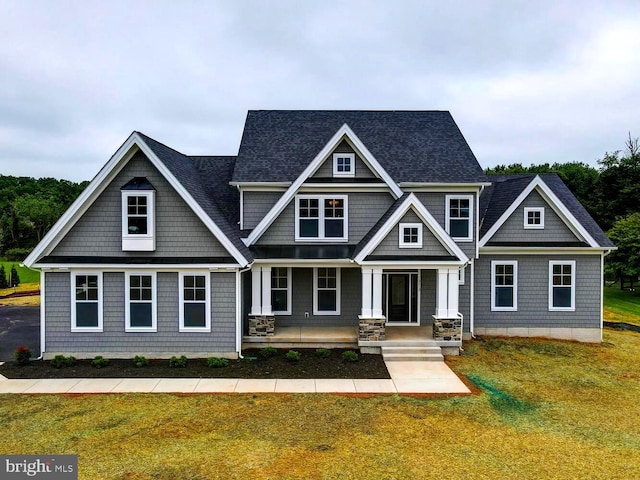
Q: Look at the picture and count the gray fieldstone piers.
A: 3